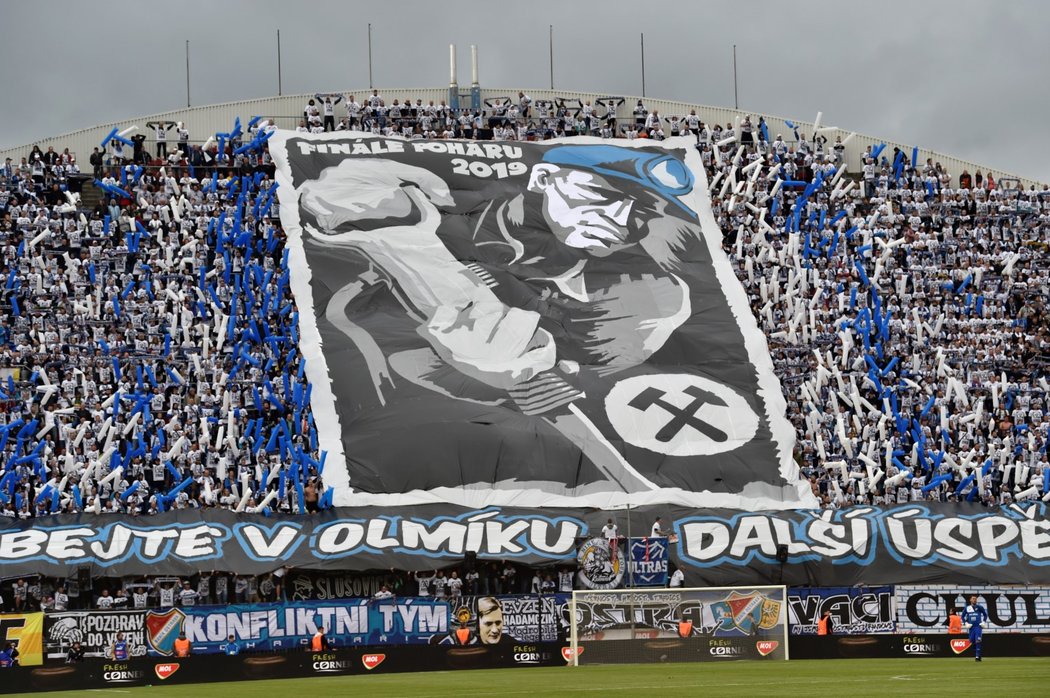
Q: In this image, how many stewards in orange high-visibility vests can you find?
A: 6